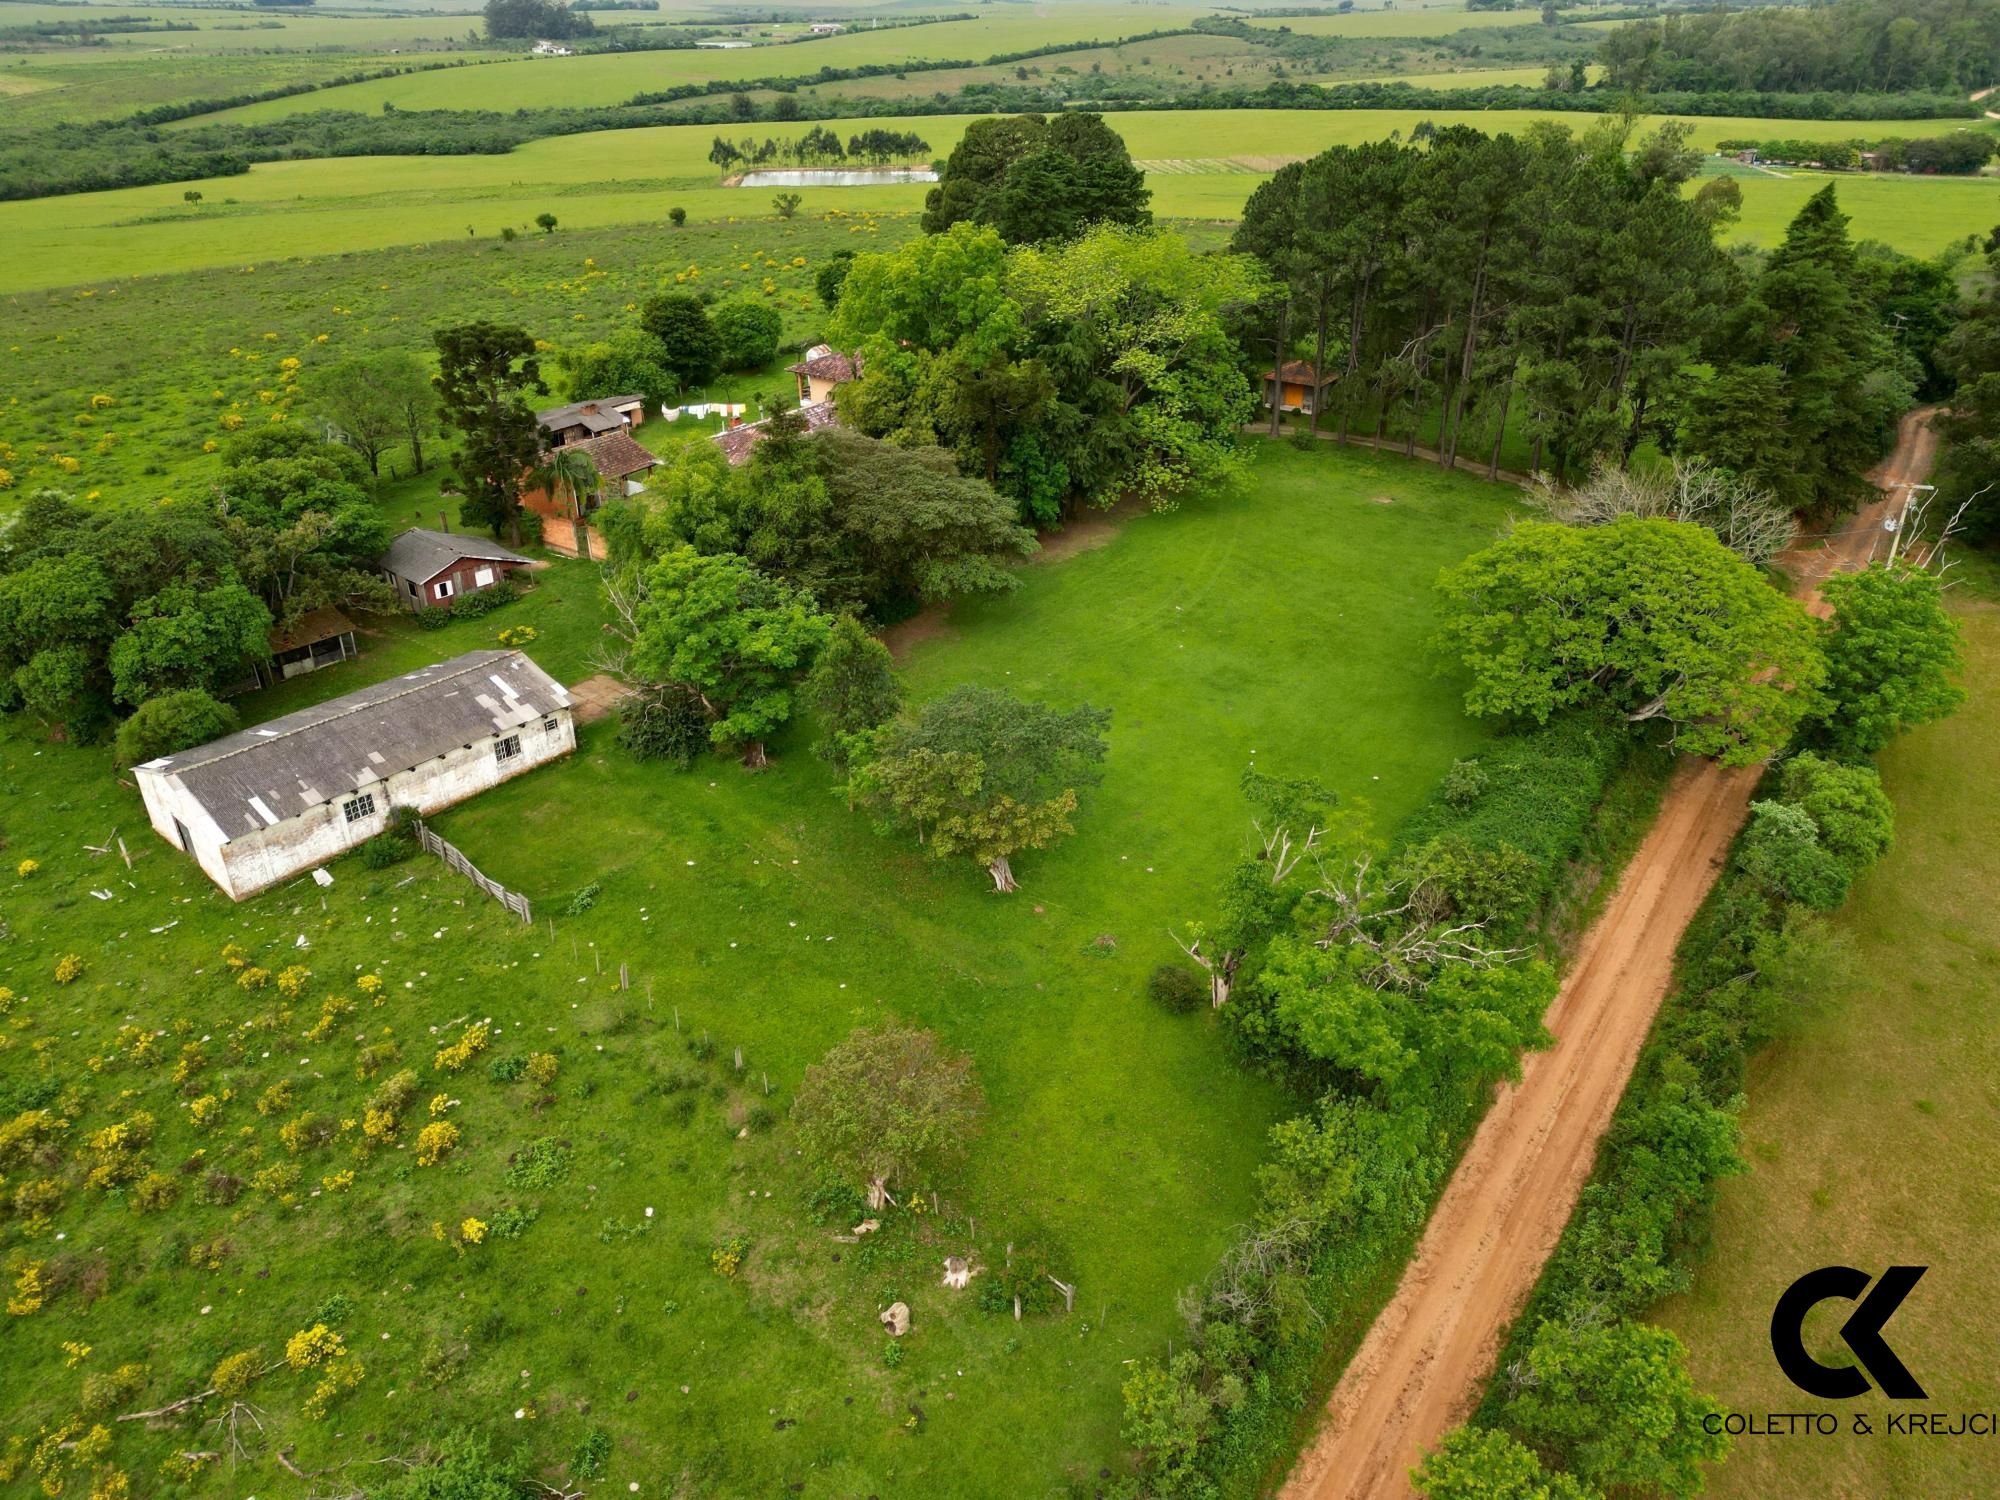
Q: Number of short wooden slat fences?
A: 1